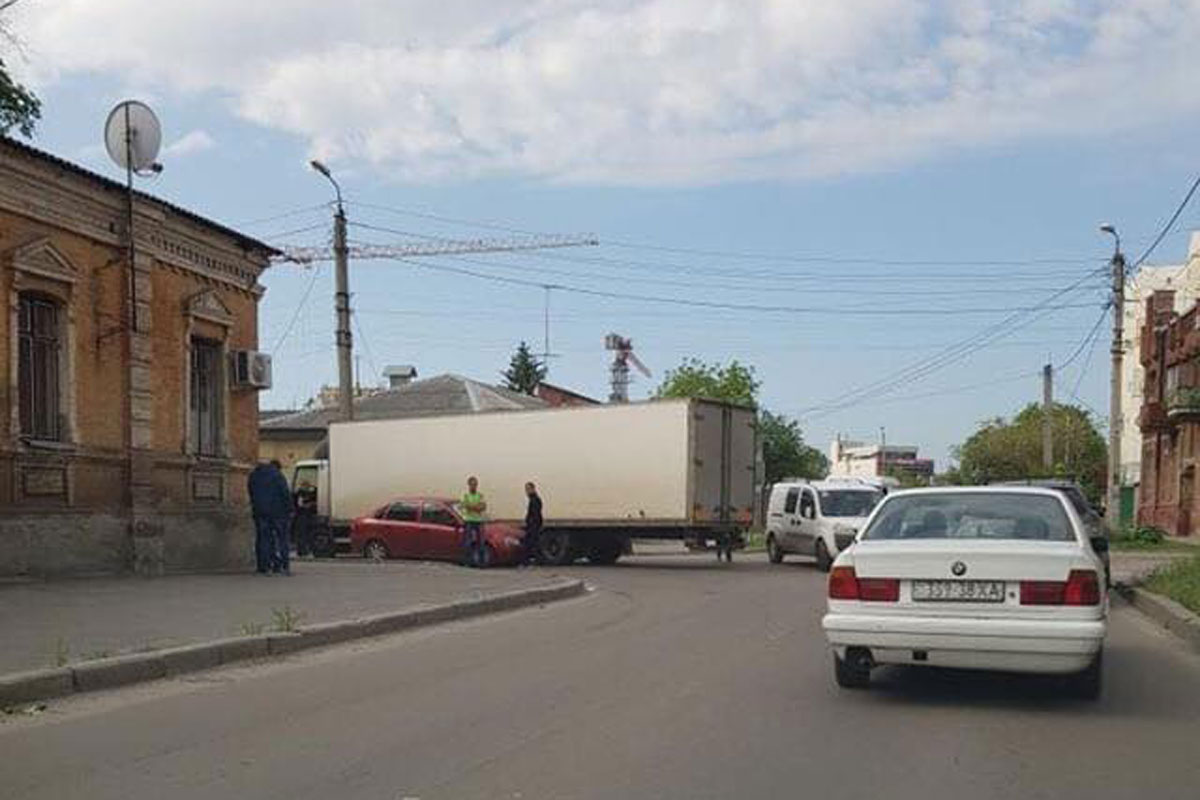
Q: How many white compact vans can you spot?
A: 1